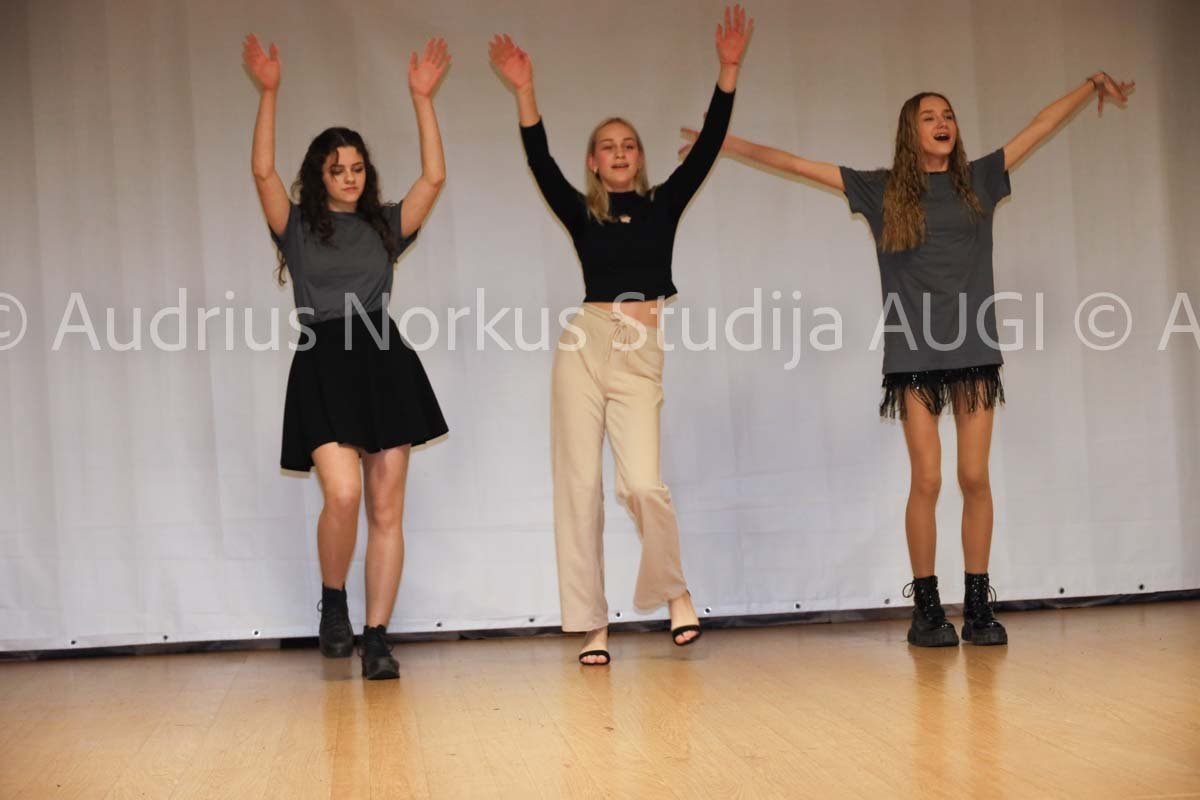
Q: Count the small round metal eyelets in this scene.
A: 11